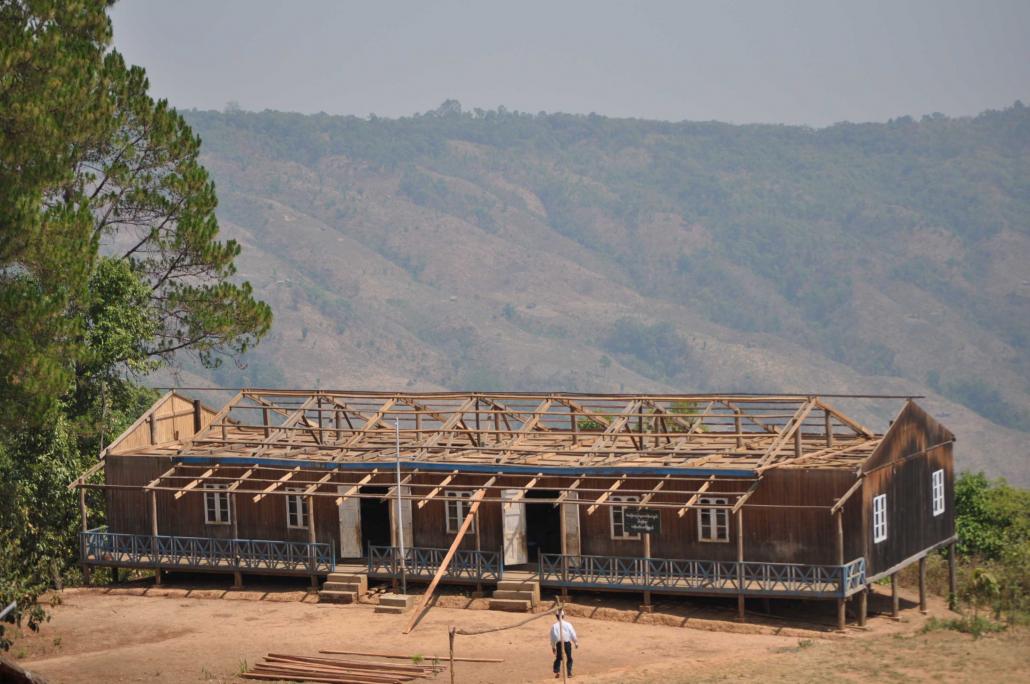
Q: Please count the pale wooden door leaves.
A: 4